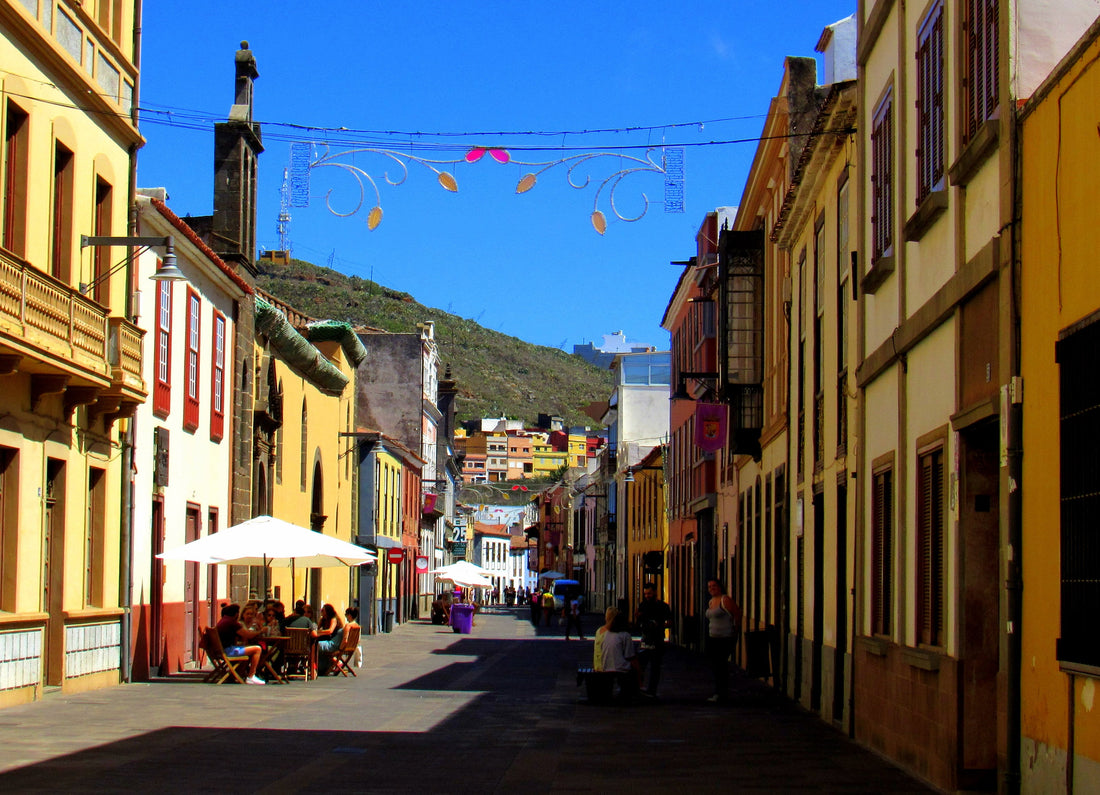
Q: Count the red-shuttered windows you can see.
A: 3